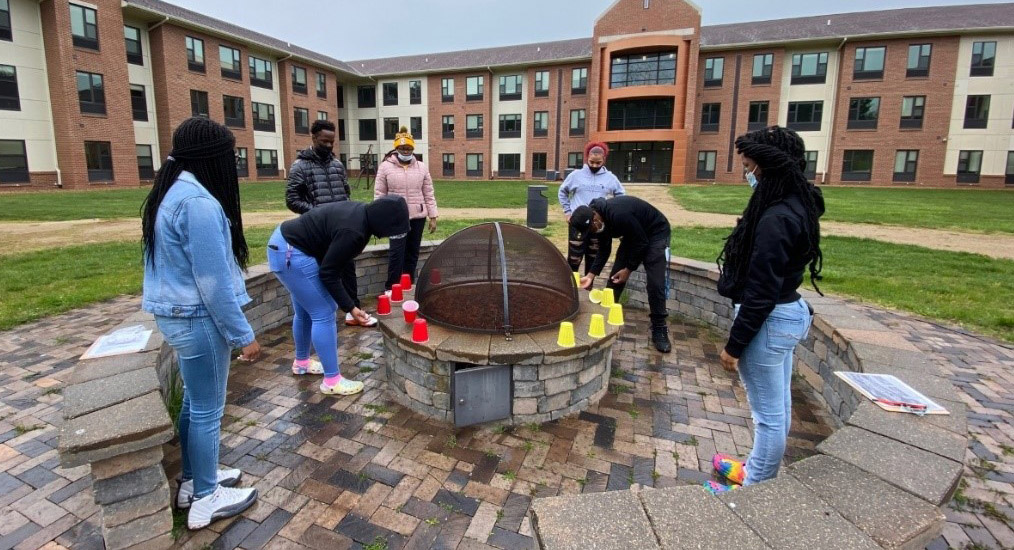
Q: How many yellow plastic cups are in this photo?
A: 6